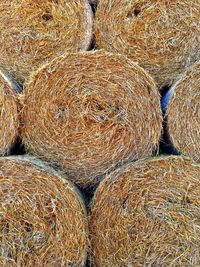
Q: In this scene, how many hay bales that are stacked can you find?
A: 7